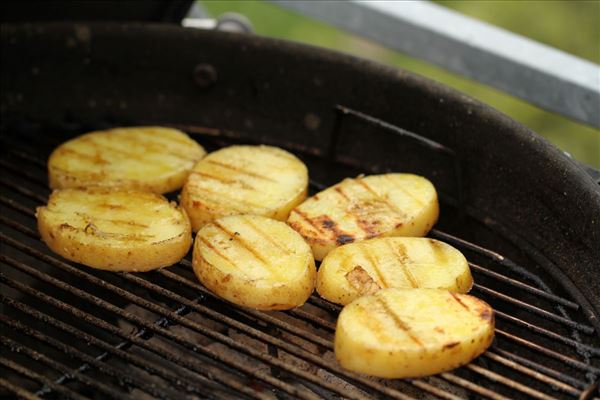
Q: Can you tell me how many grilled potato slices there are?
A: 7